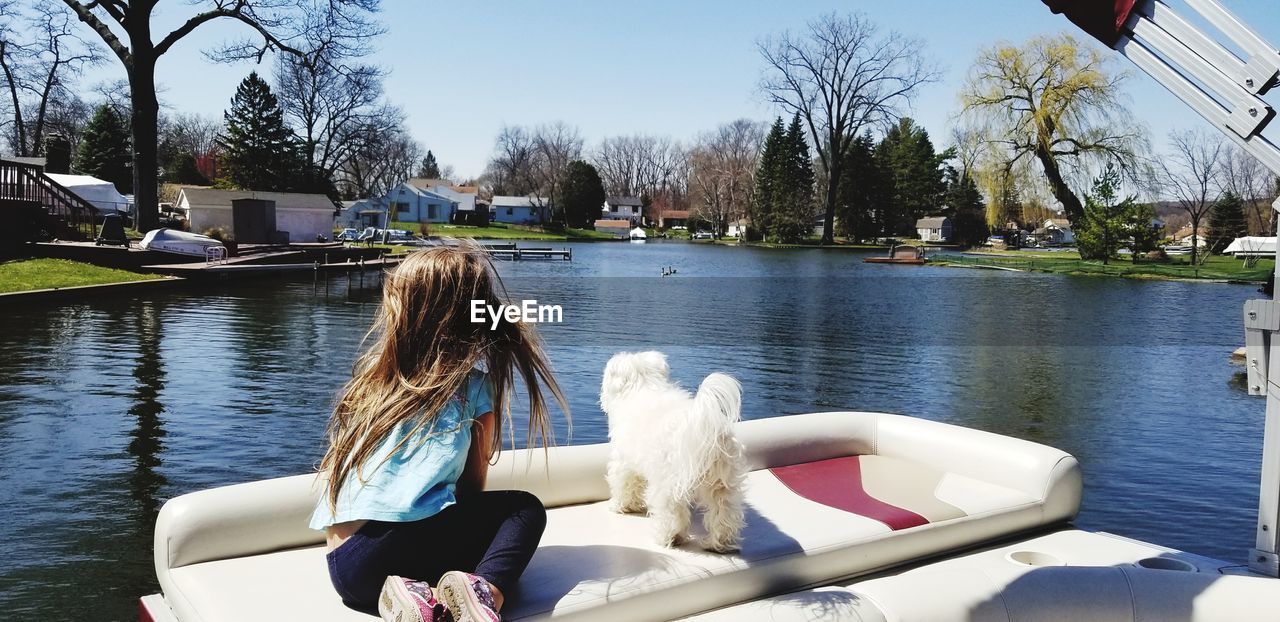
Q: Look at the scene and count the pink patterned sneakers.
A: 2